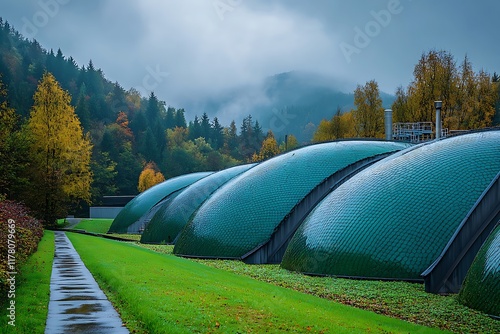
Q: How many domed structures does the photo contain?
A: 5